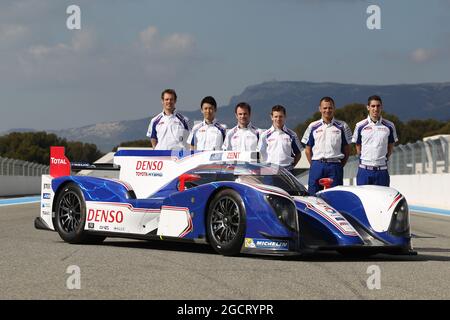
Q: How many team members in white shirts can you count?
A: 6